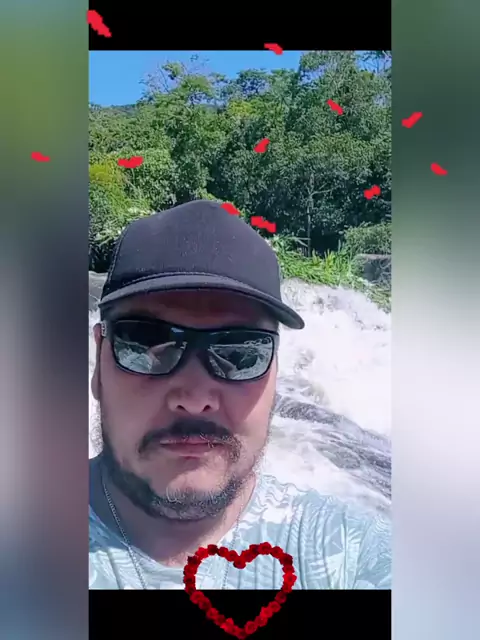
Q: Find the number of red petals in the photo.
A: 11